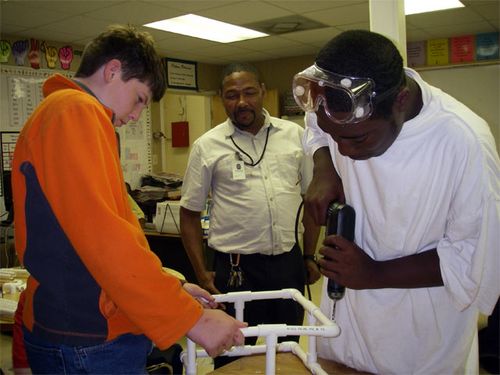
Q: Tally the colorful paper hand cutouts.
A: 5